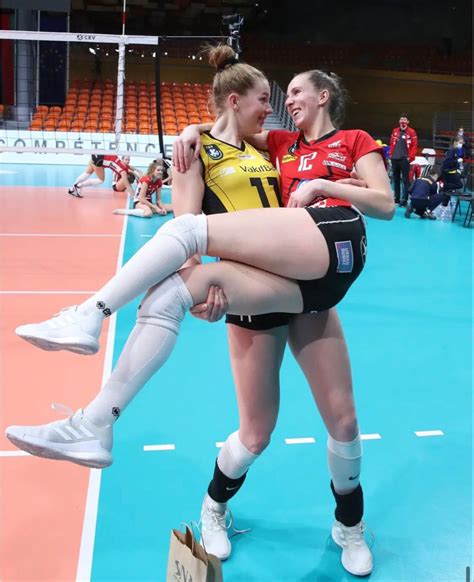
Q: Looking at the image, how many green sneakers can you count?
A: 0